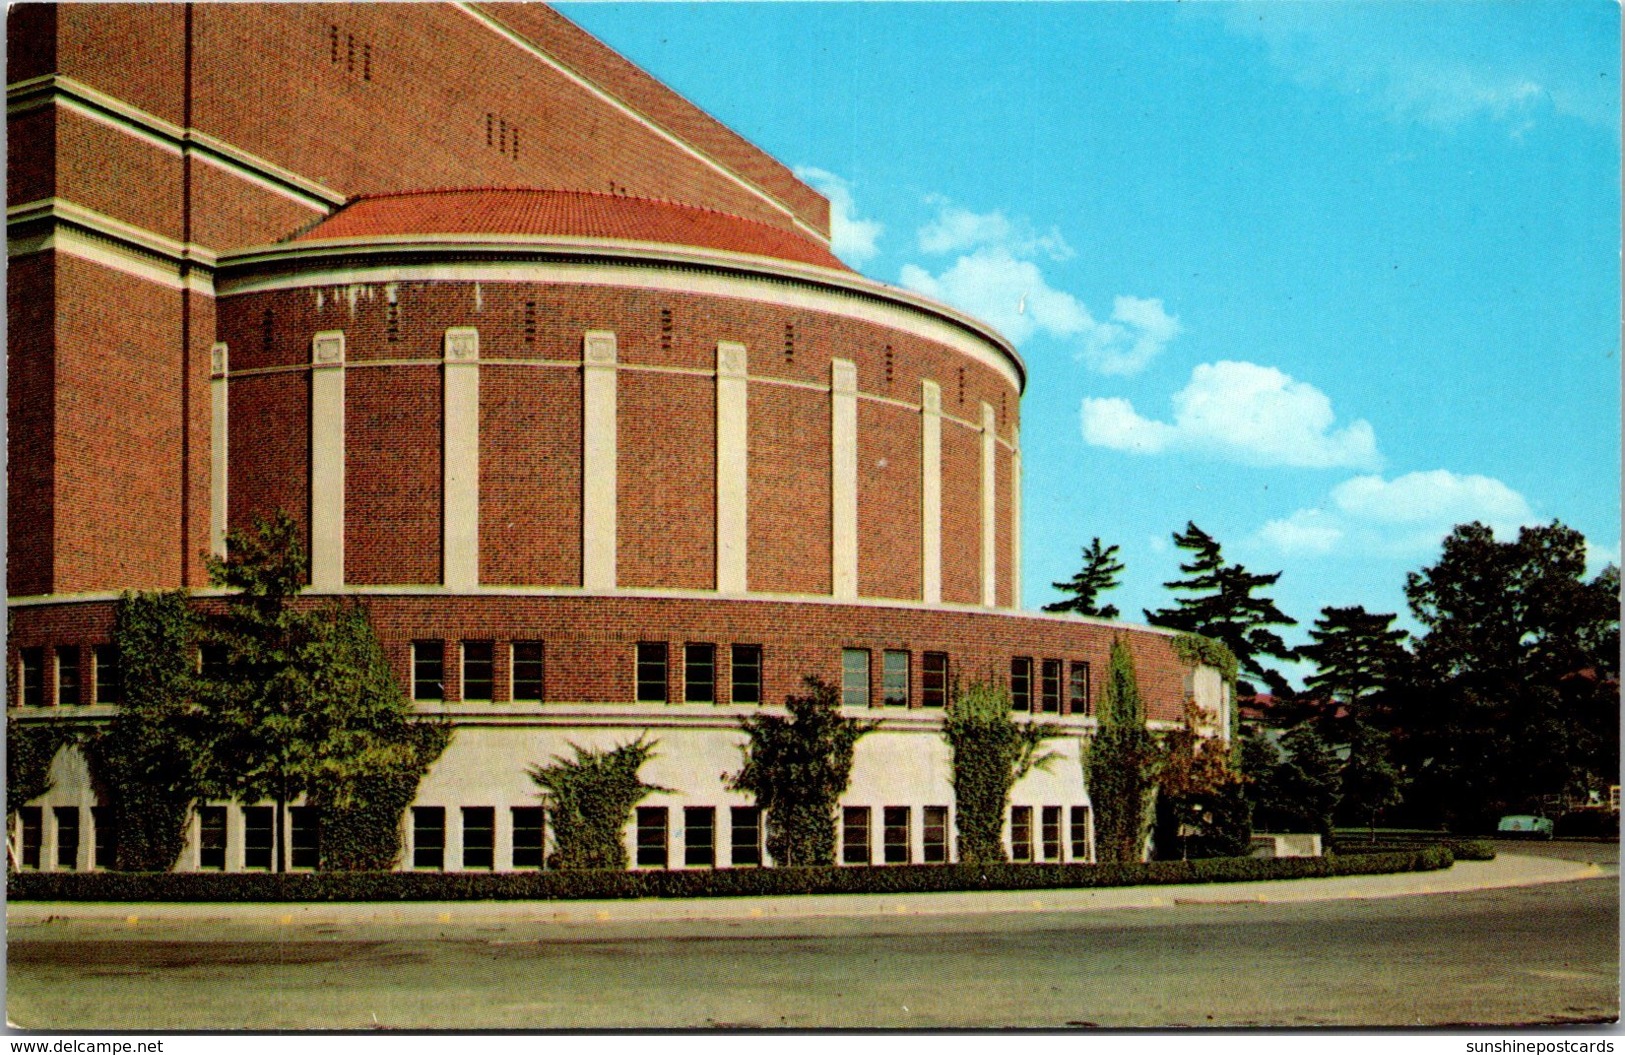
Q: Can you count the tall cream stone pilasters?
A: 9